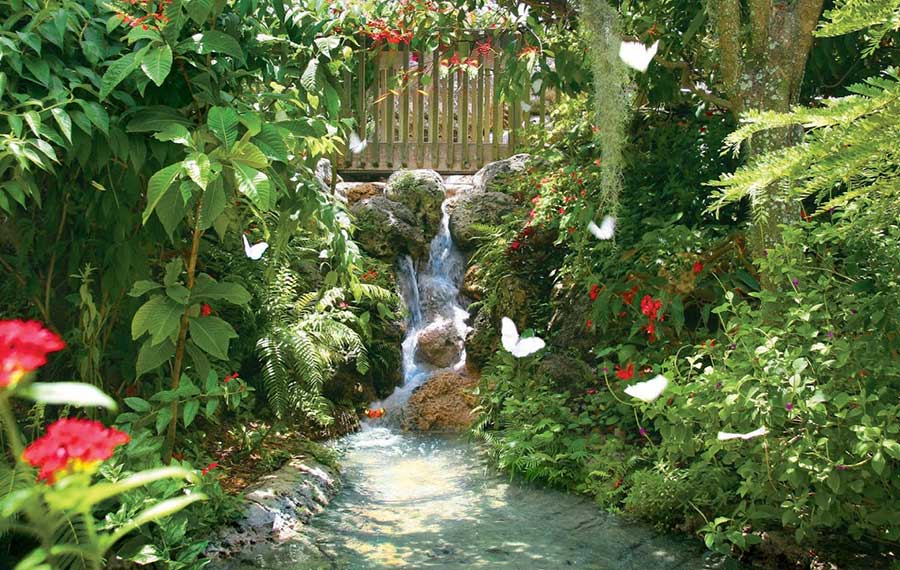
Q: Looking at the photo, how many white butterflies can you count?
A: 7